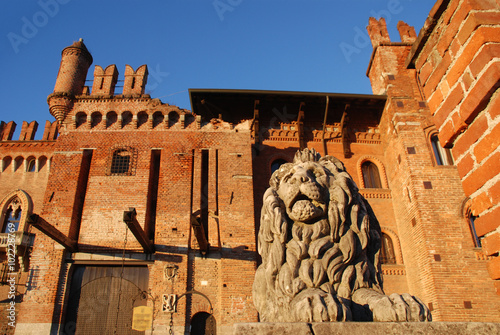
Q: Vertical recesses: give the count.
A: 3